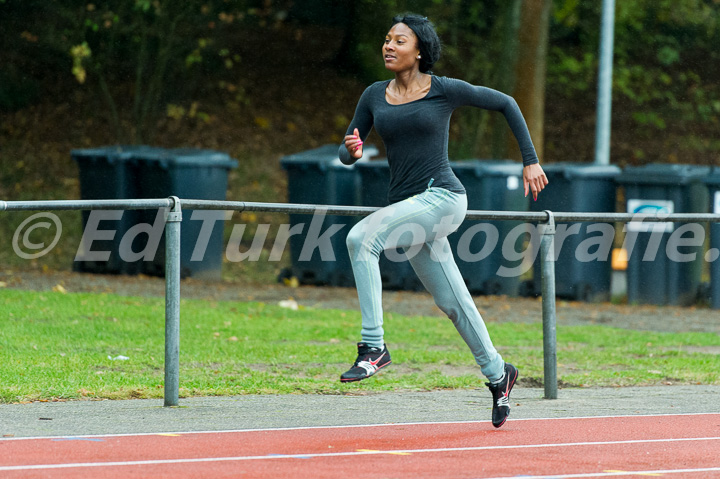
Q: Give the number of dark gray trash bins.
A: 8